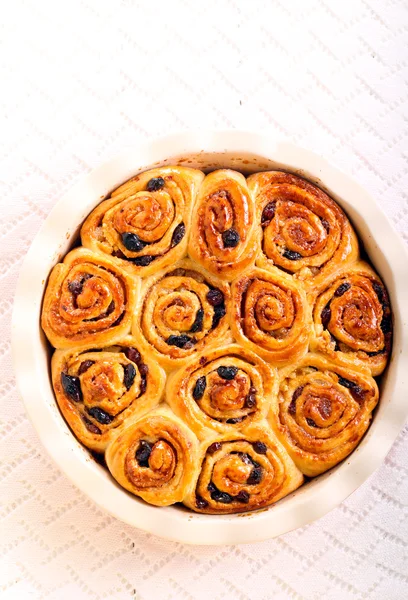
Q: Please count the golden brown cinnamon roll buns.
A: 12